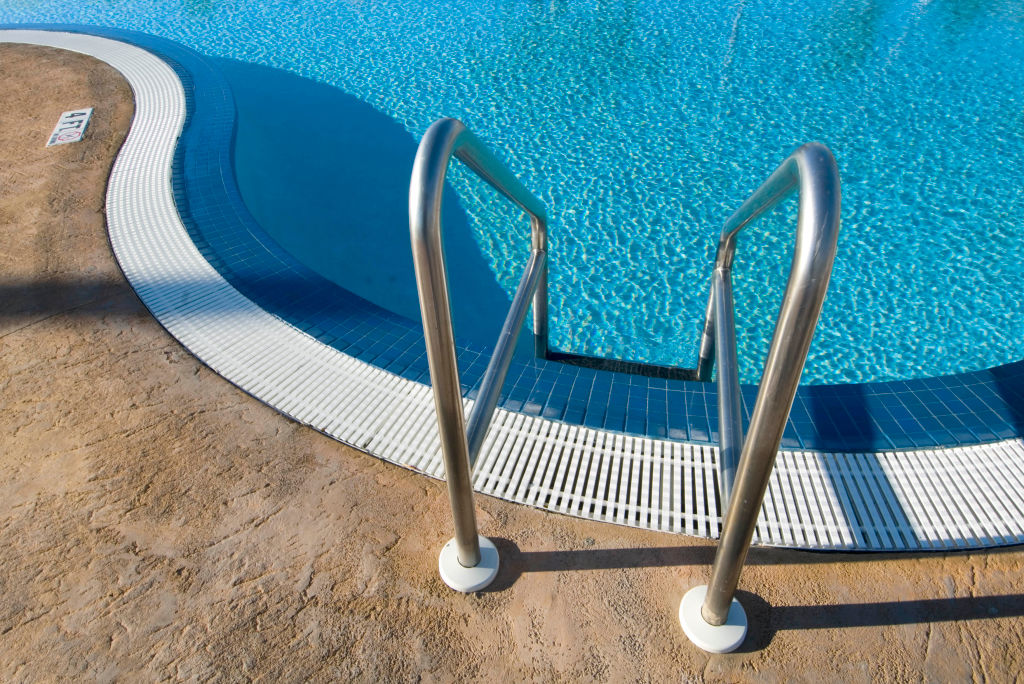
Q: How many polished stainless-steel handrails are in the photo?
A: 2